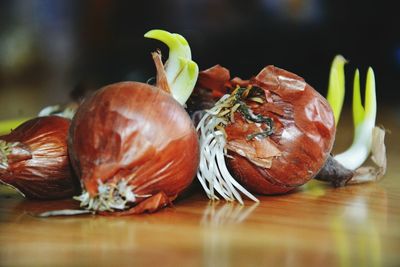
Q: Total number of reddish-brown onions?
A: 3